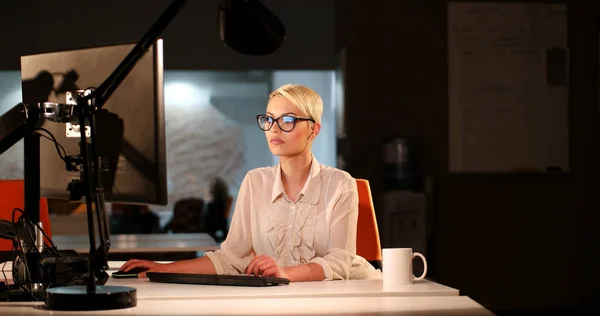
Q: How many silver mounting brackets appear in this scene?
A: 1